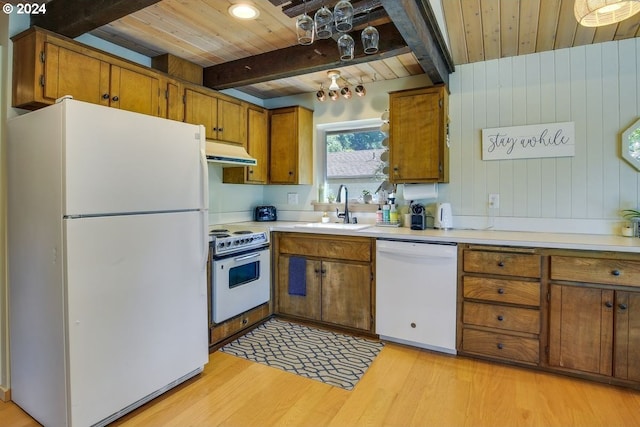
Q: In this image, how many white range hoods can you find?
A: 1